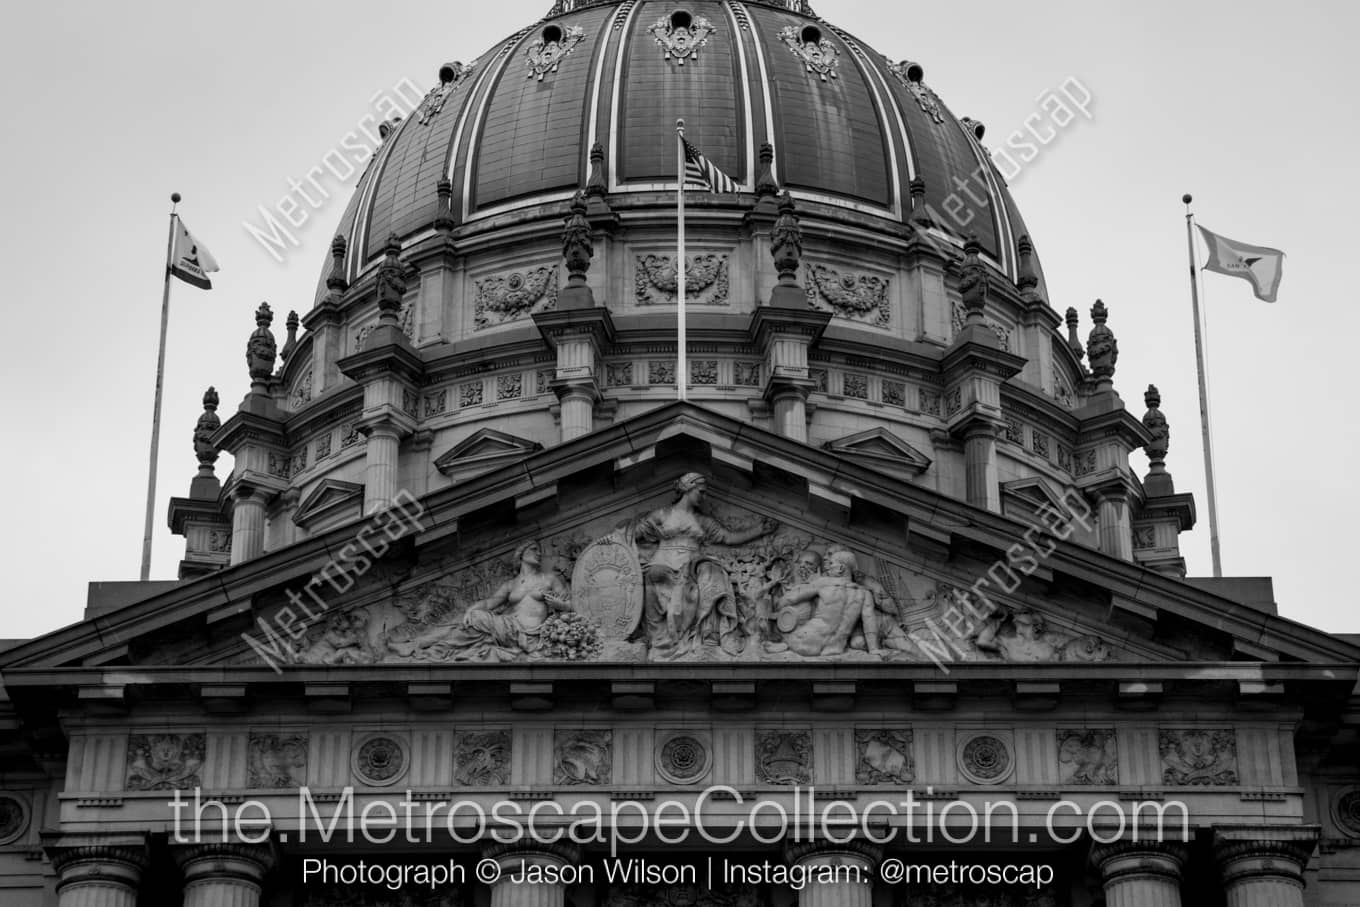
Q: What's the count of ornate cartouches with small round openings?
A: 7